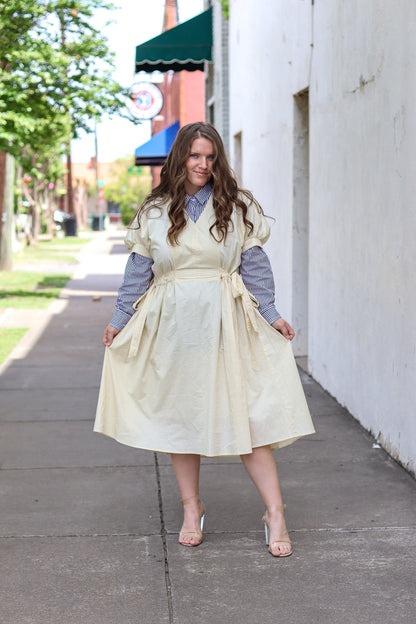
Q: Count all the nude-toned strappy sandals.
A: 2